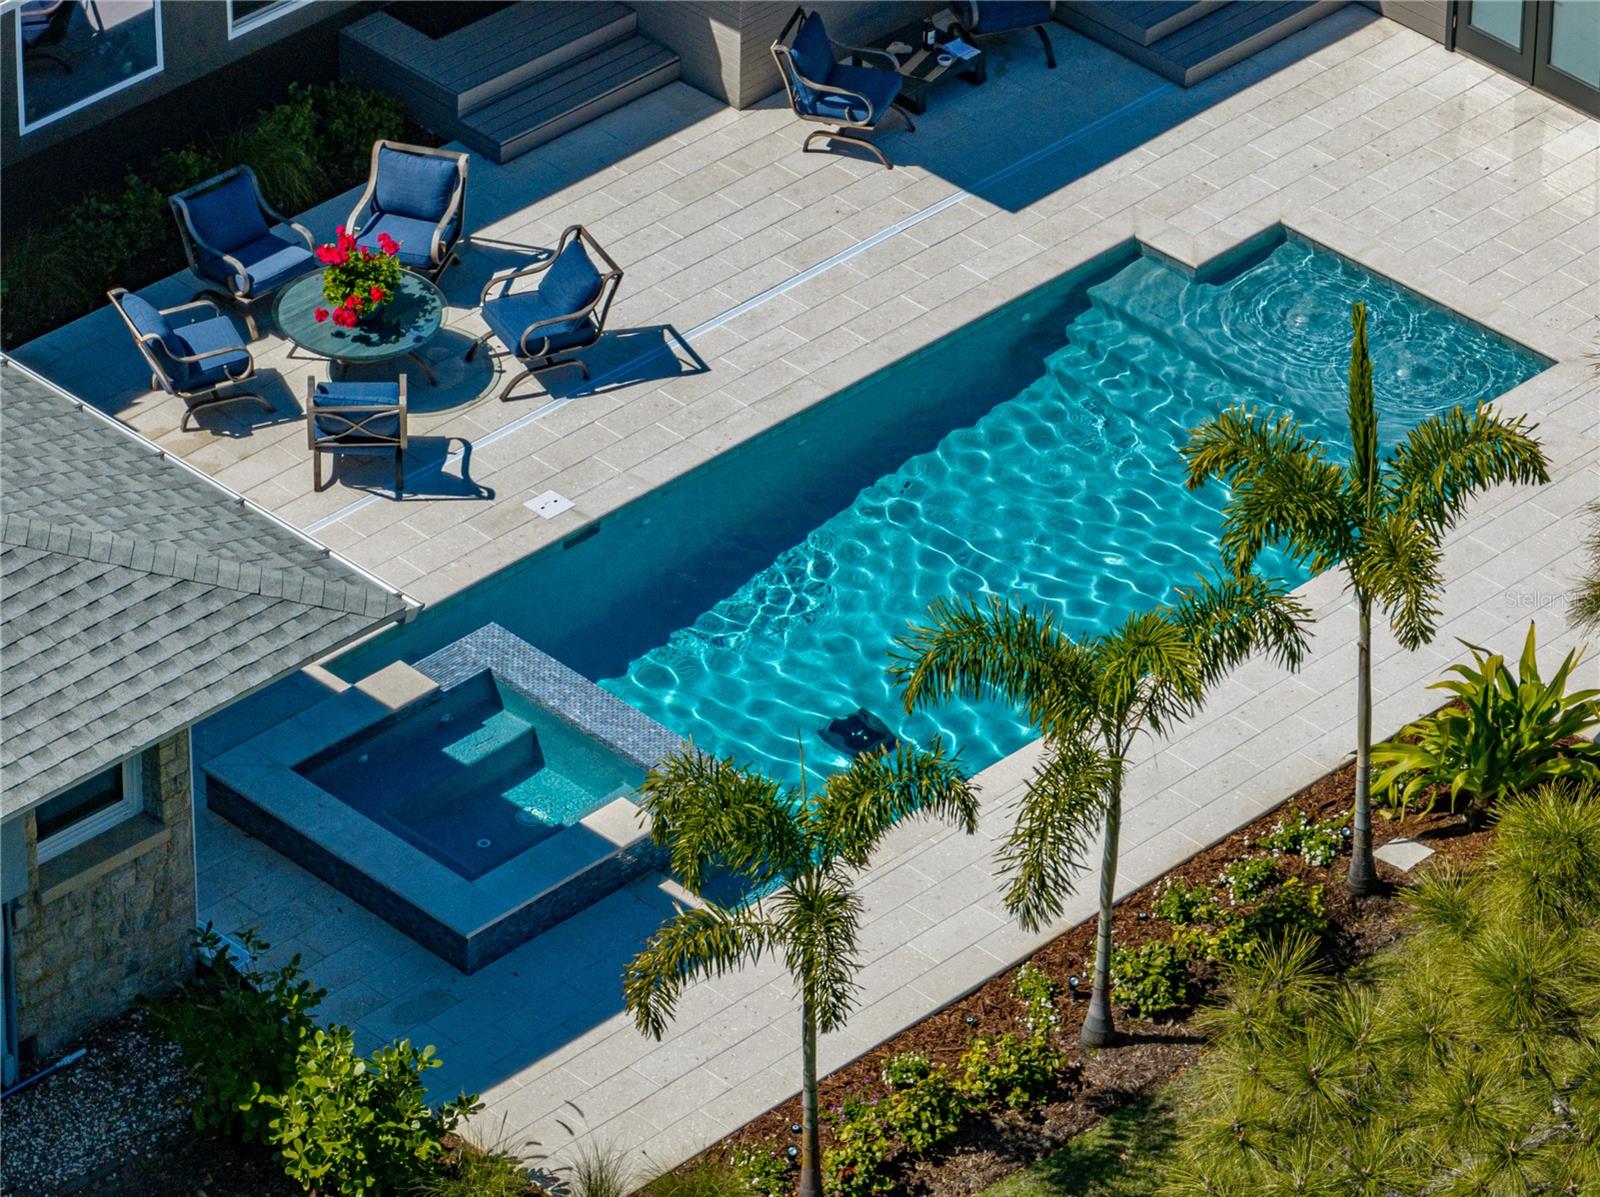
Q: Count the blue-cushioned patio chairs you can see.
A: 7